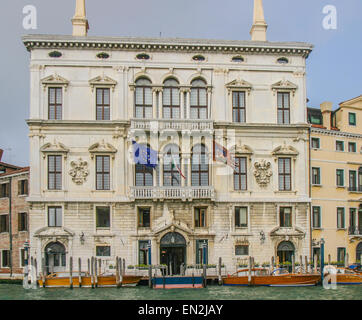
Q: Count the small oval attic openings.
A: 6